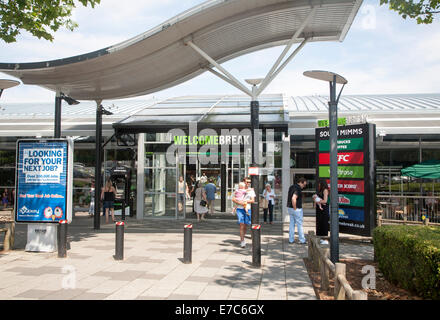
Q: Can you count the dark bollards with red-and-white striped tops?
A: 4